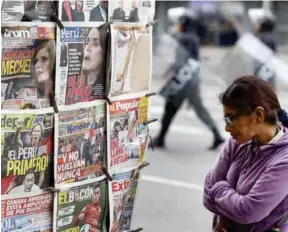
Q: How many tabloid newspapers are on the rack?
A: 12